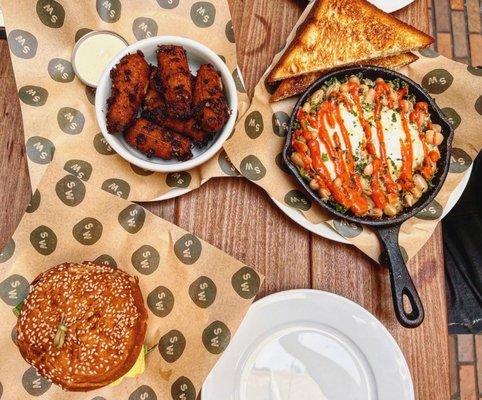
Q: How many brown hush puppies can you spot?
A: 6